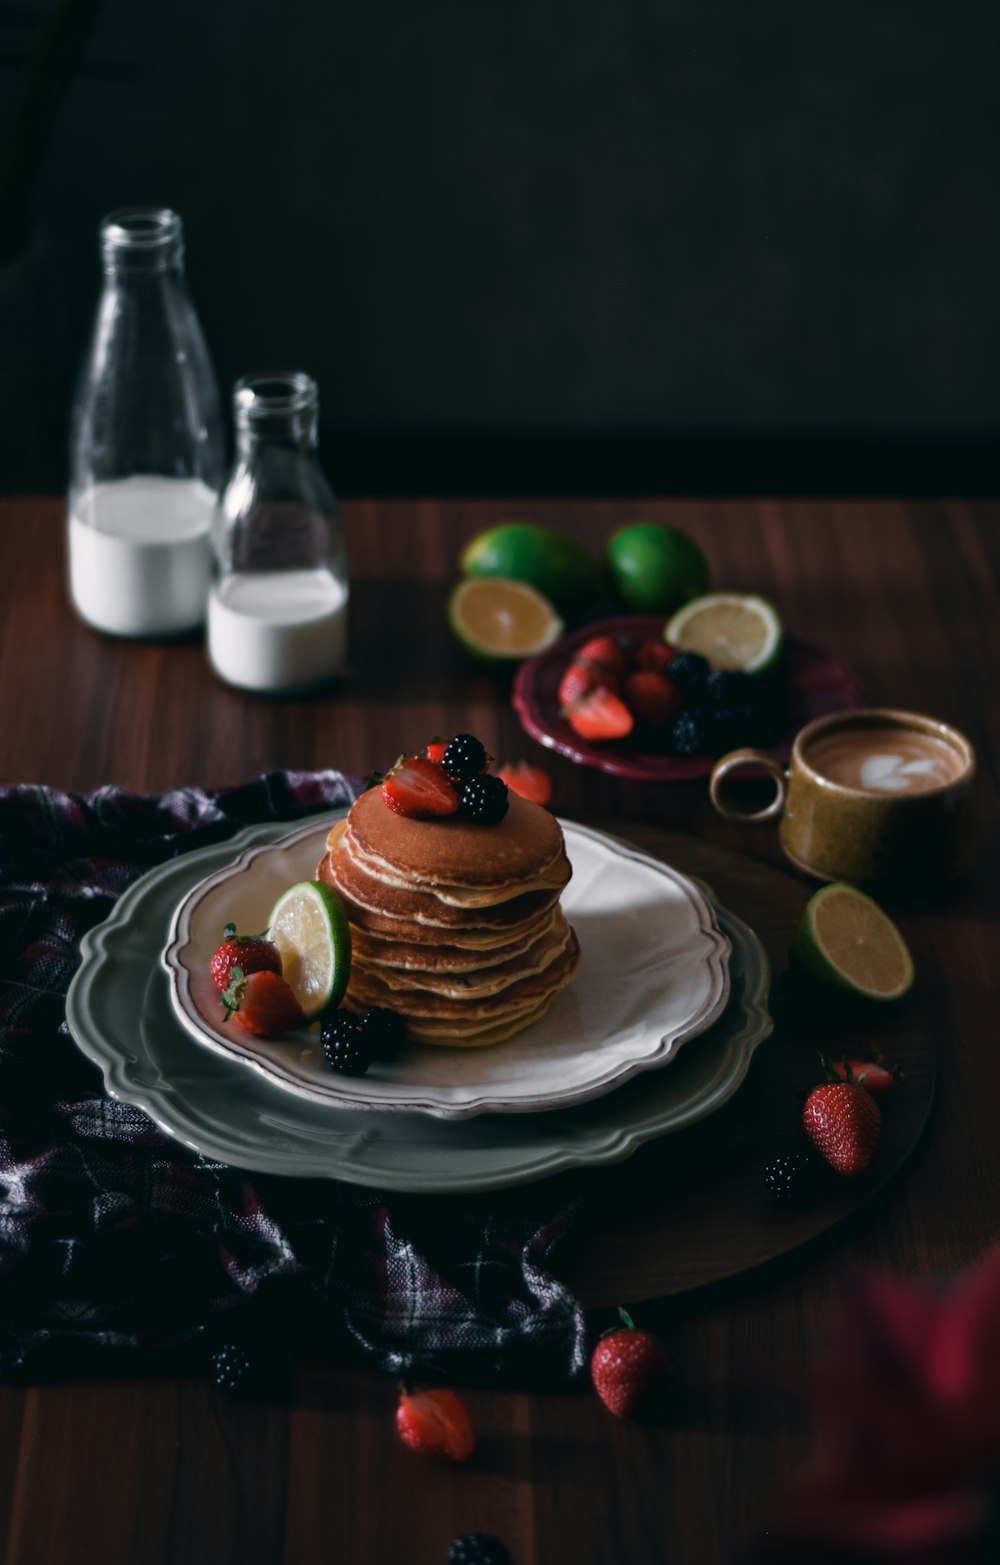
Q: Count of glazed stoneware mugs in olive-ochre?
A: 1